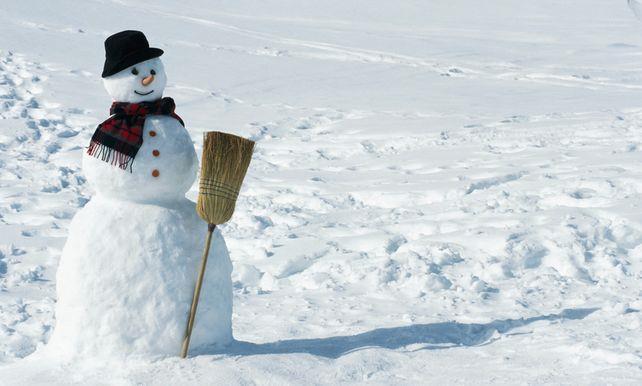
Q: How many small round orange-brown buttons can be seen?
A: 3